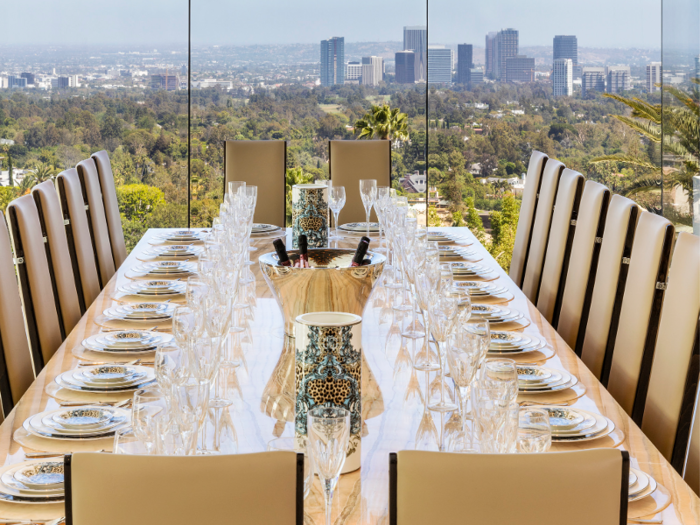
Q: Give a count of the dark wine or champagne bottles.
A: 3